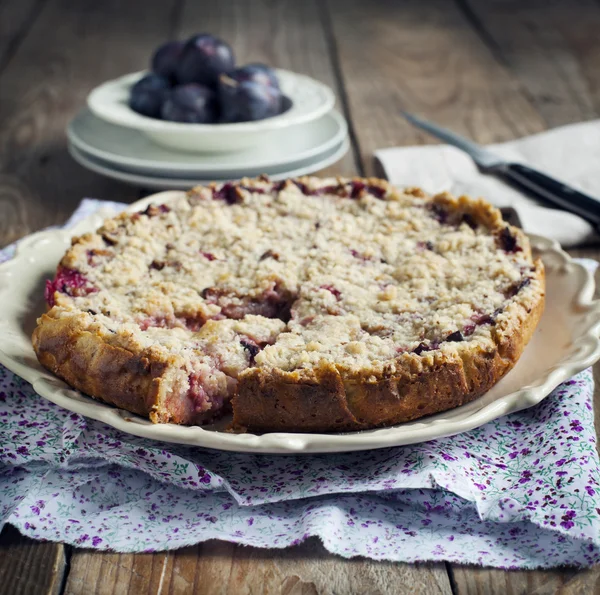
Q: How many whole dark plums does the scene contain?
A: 6